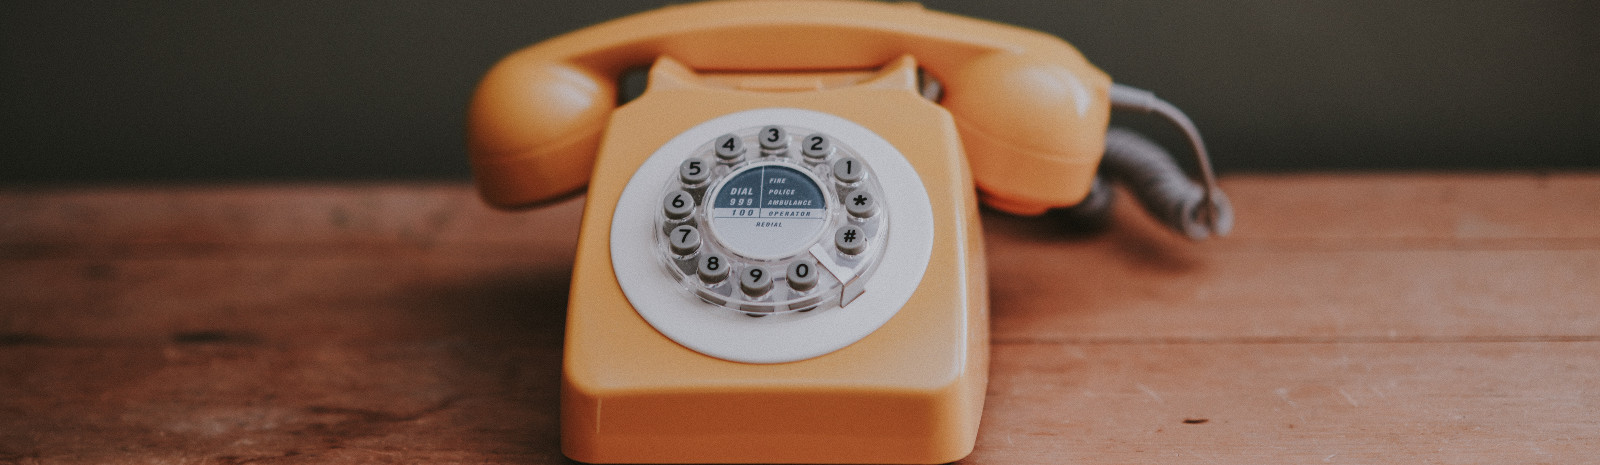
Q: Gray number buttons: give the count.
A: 10